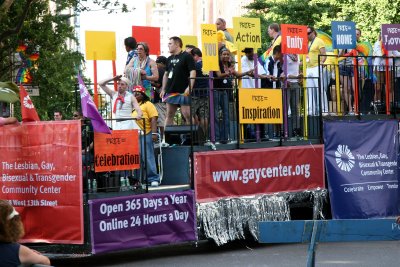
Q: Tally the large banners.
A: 4